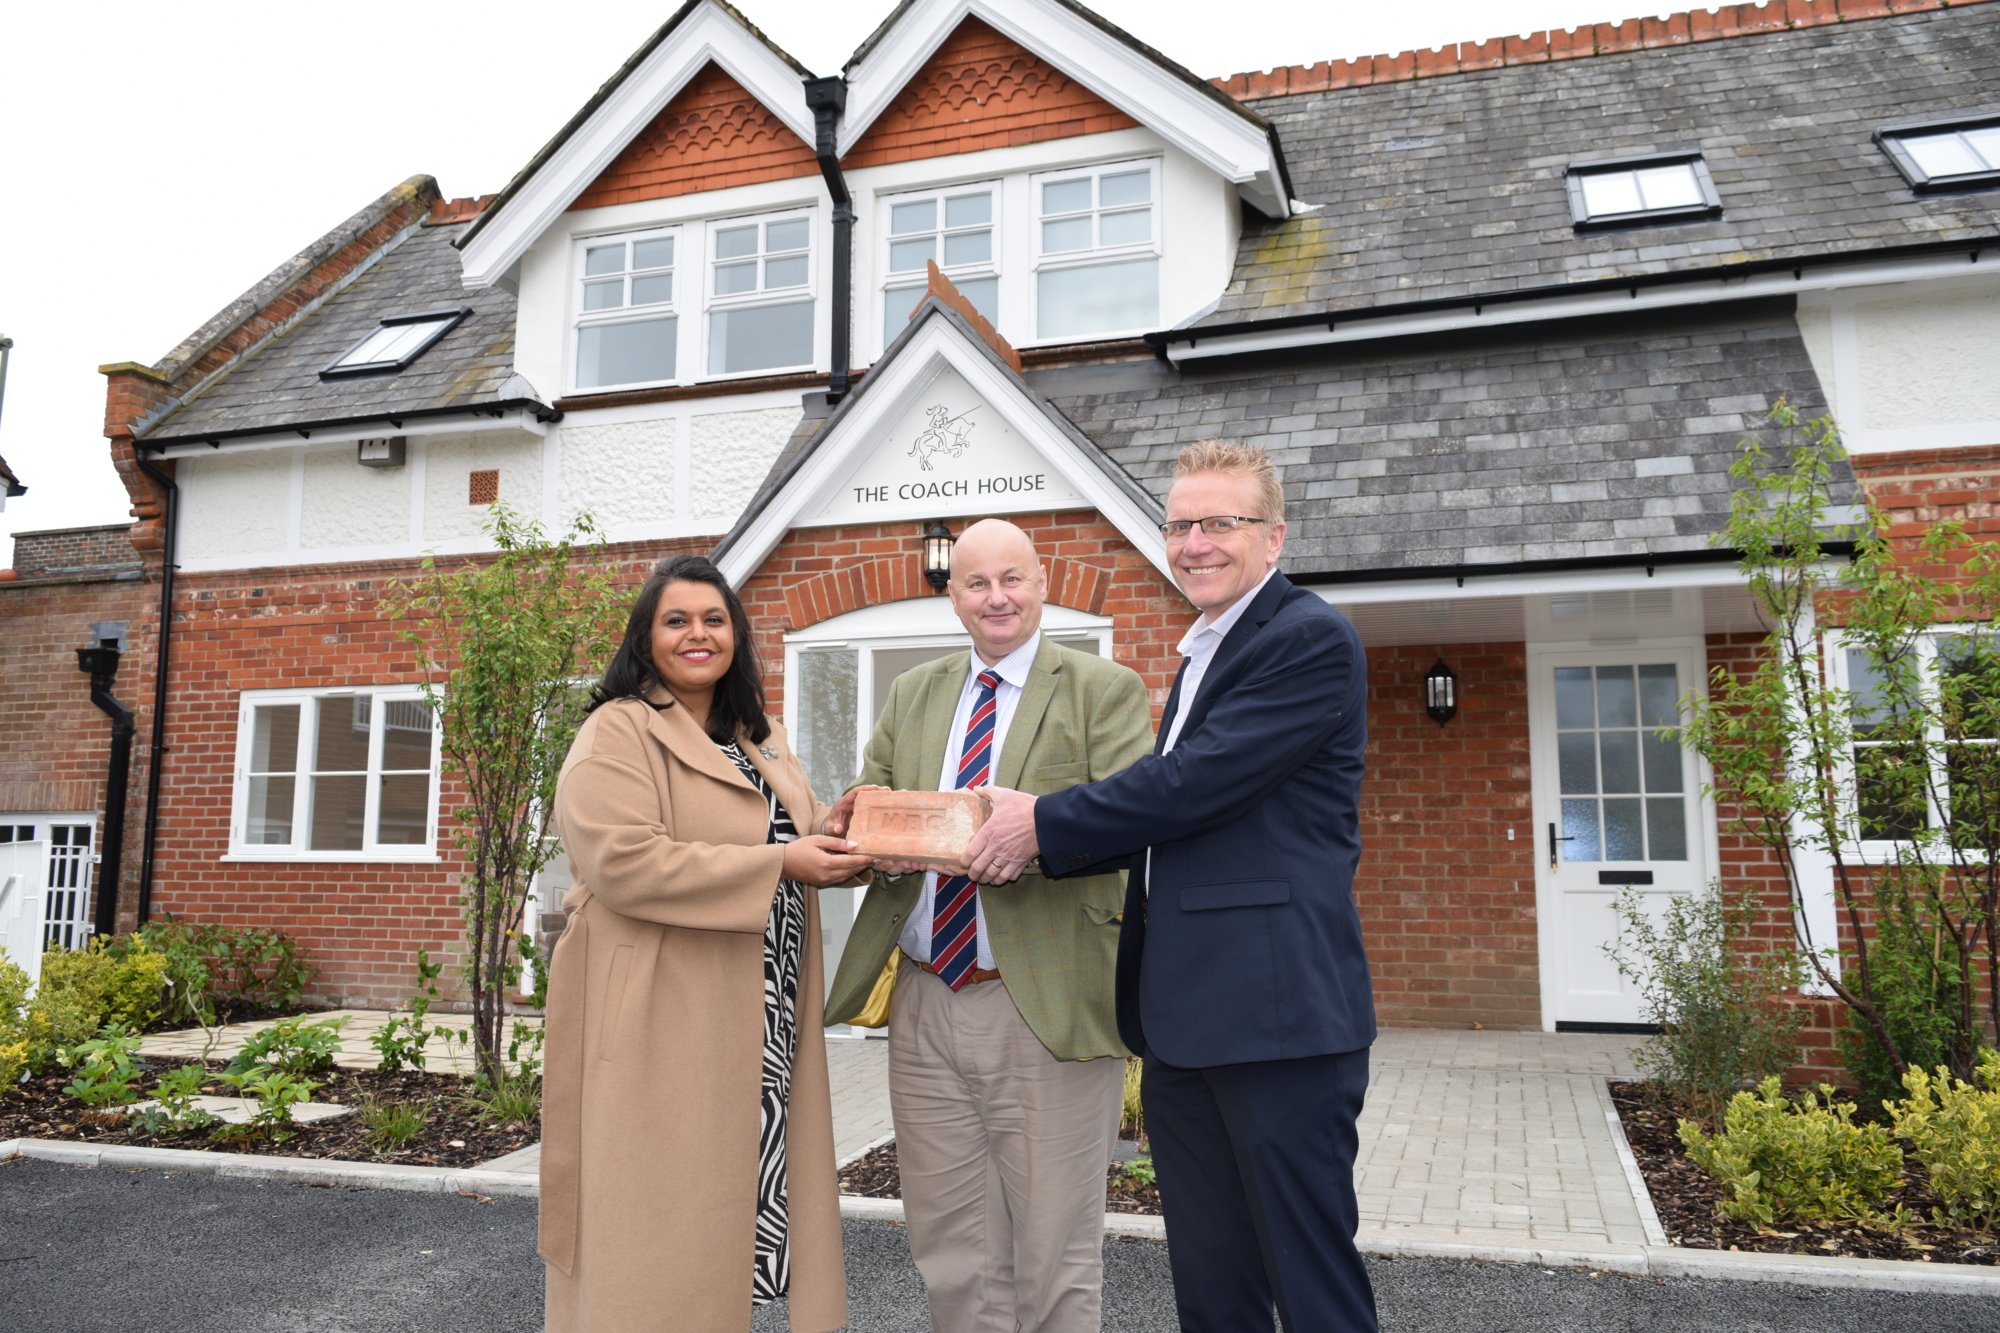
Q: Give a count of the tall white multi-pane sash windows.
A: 4